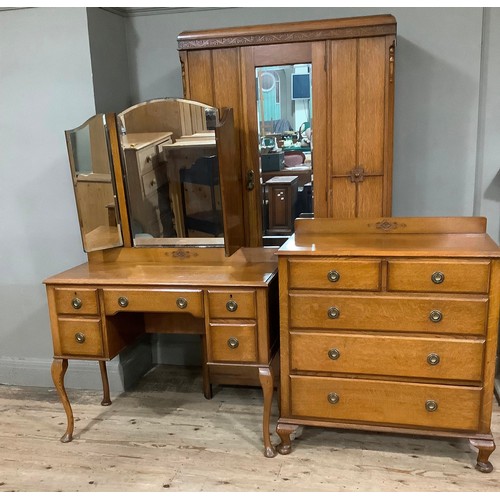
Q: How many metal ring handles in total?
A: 14